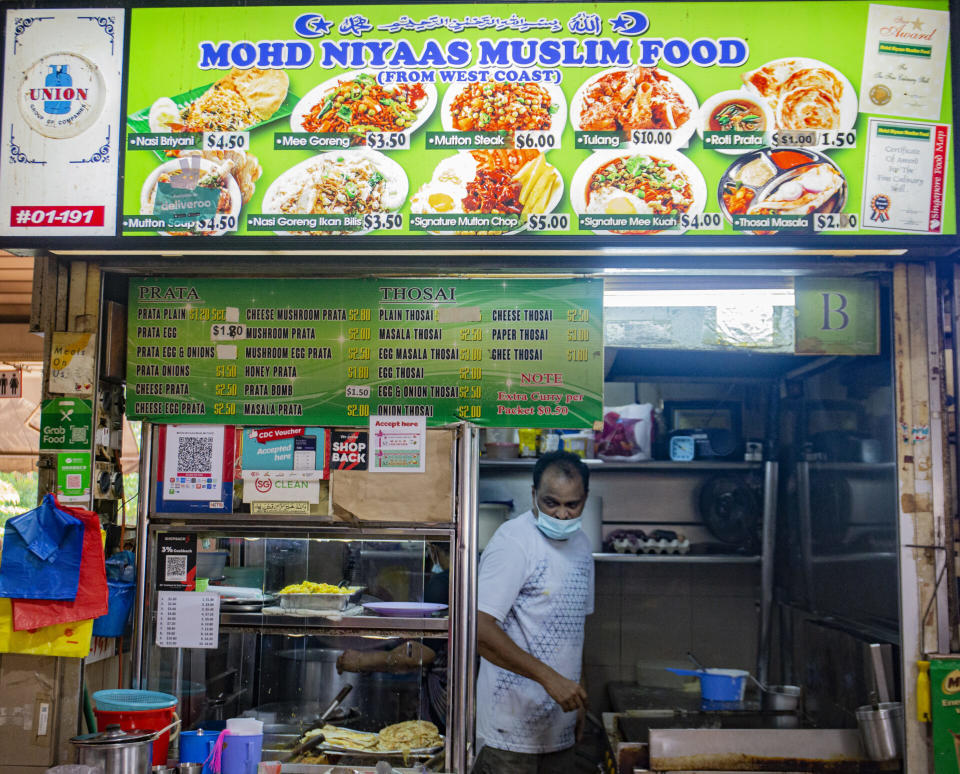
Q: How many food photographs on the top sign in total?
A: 10